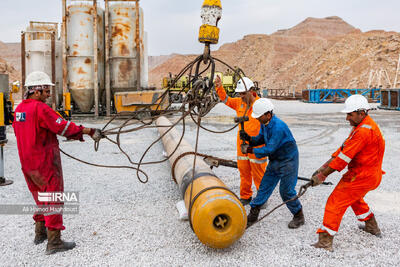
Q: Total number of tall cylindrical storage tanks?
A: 3